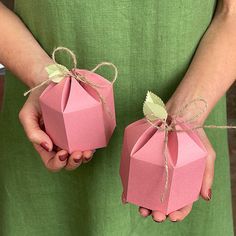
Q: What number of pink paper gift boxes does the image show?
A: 2